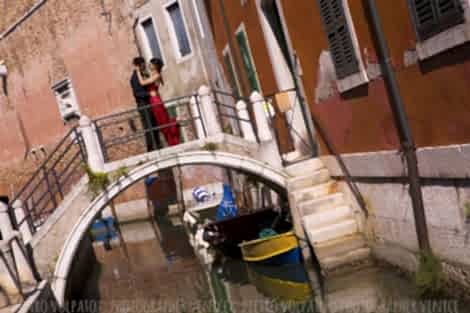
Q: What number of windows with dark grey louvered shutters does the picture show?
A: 2